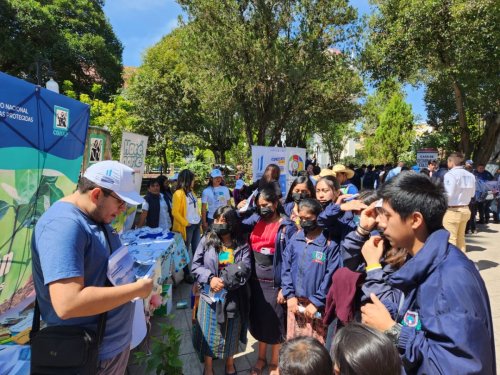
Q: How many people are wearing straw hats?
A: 2